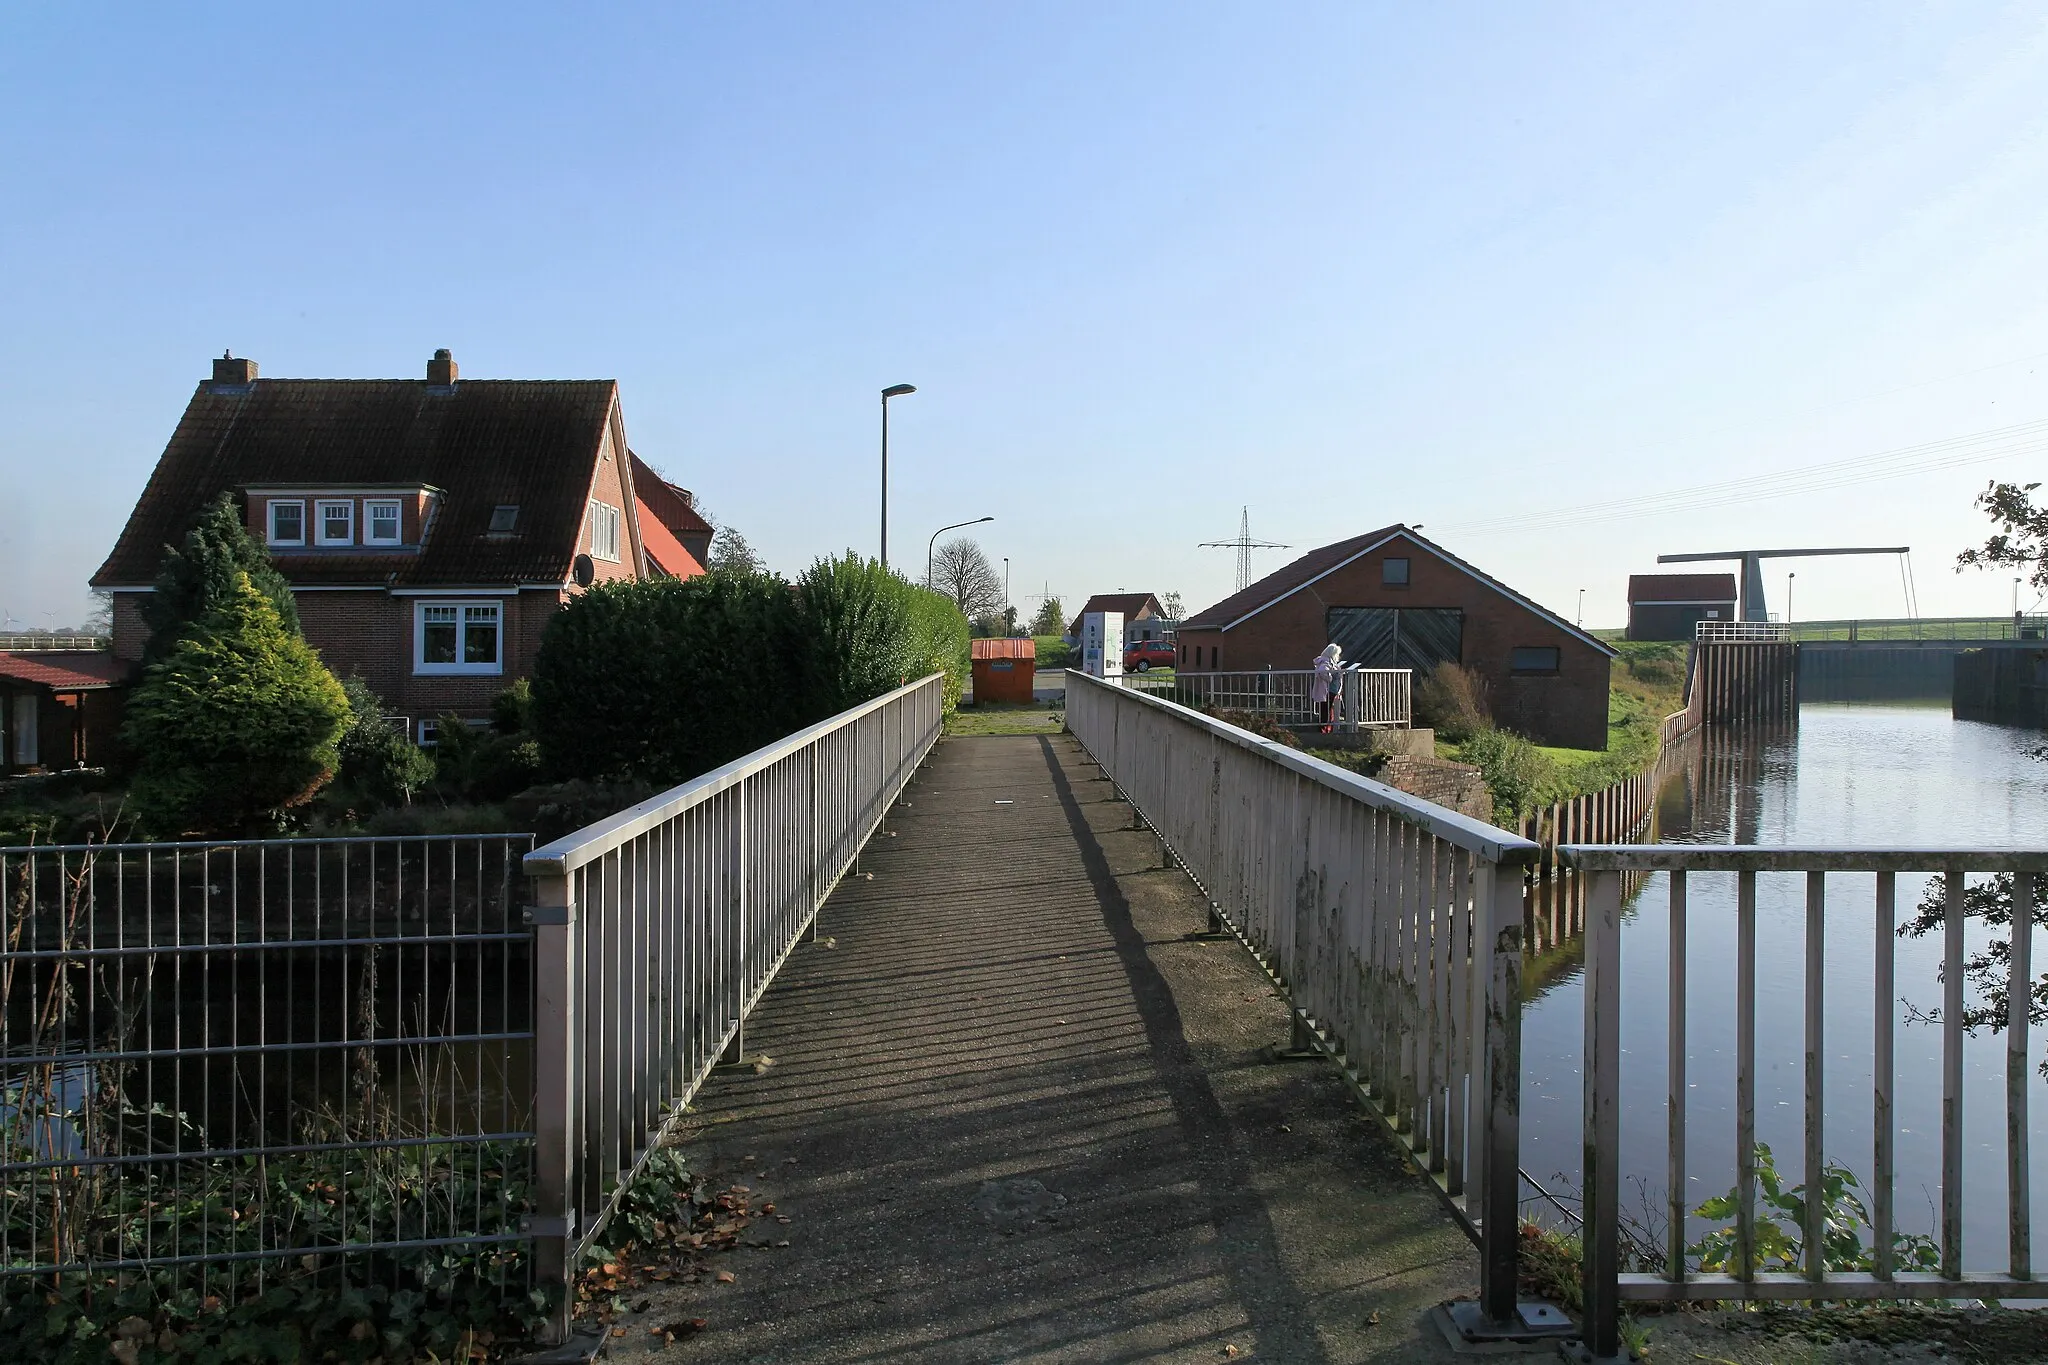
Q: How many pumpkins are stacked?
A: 0